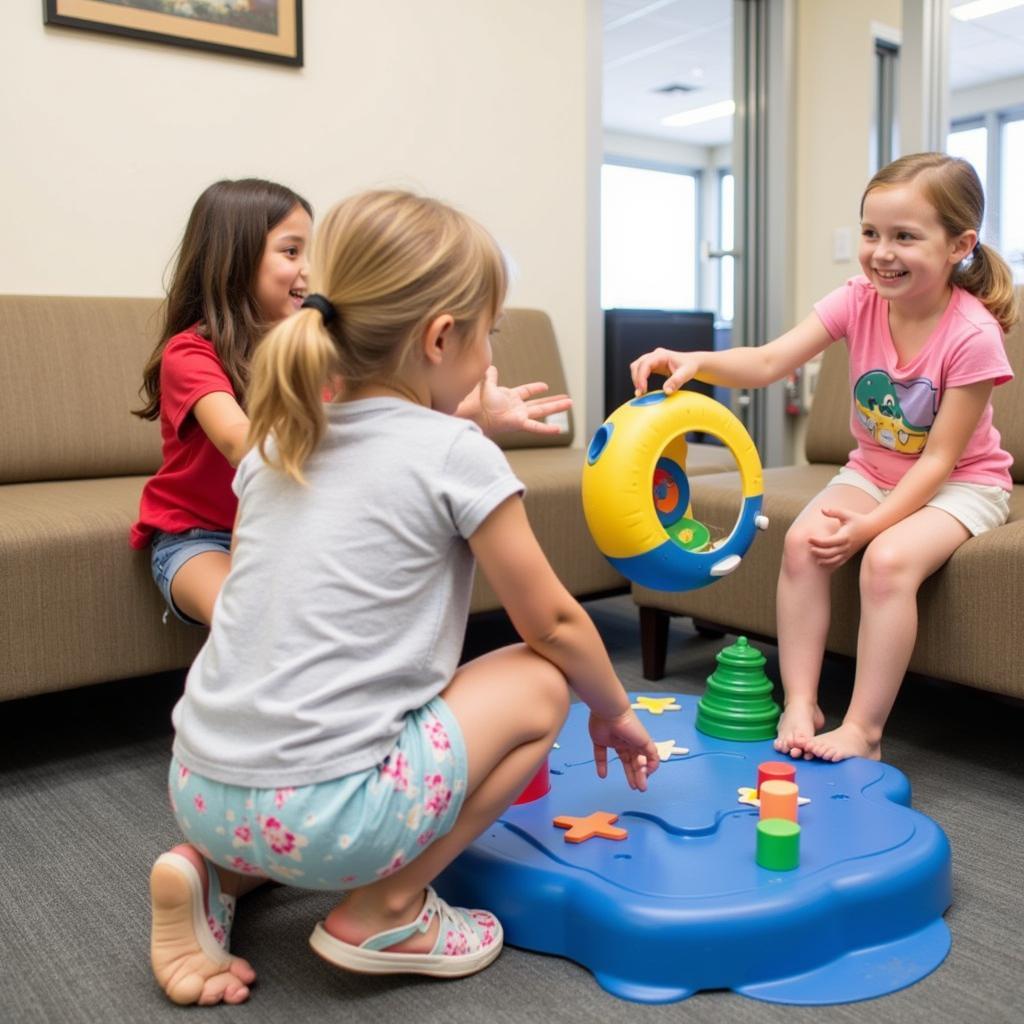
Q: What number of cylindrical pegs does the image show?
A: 3